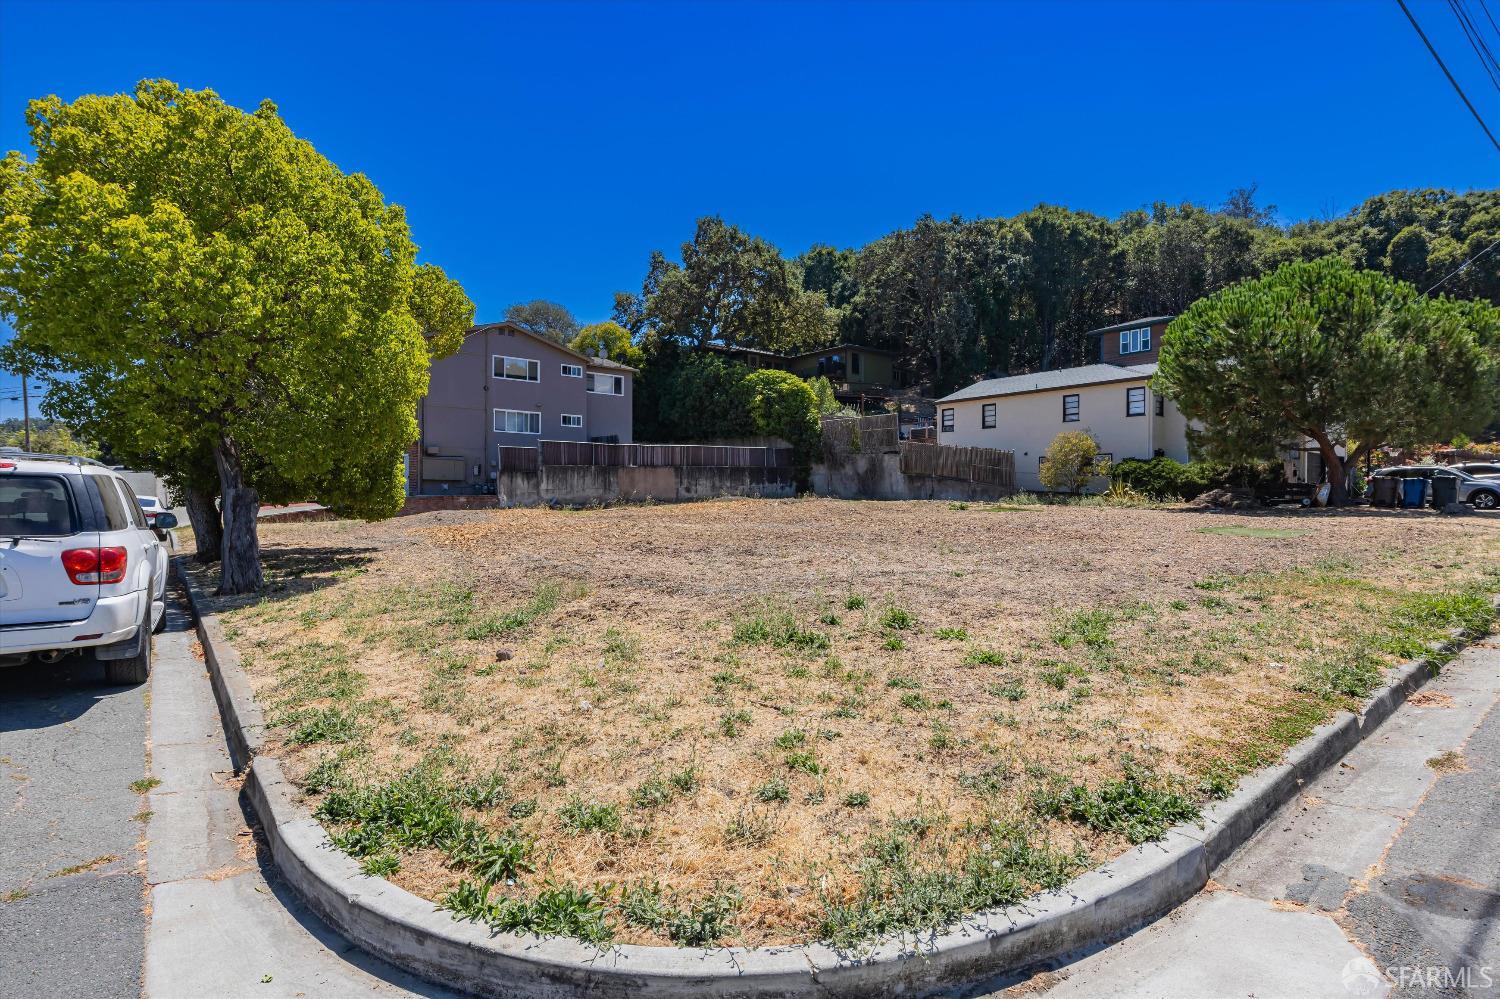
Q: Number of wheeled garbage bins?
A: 3